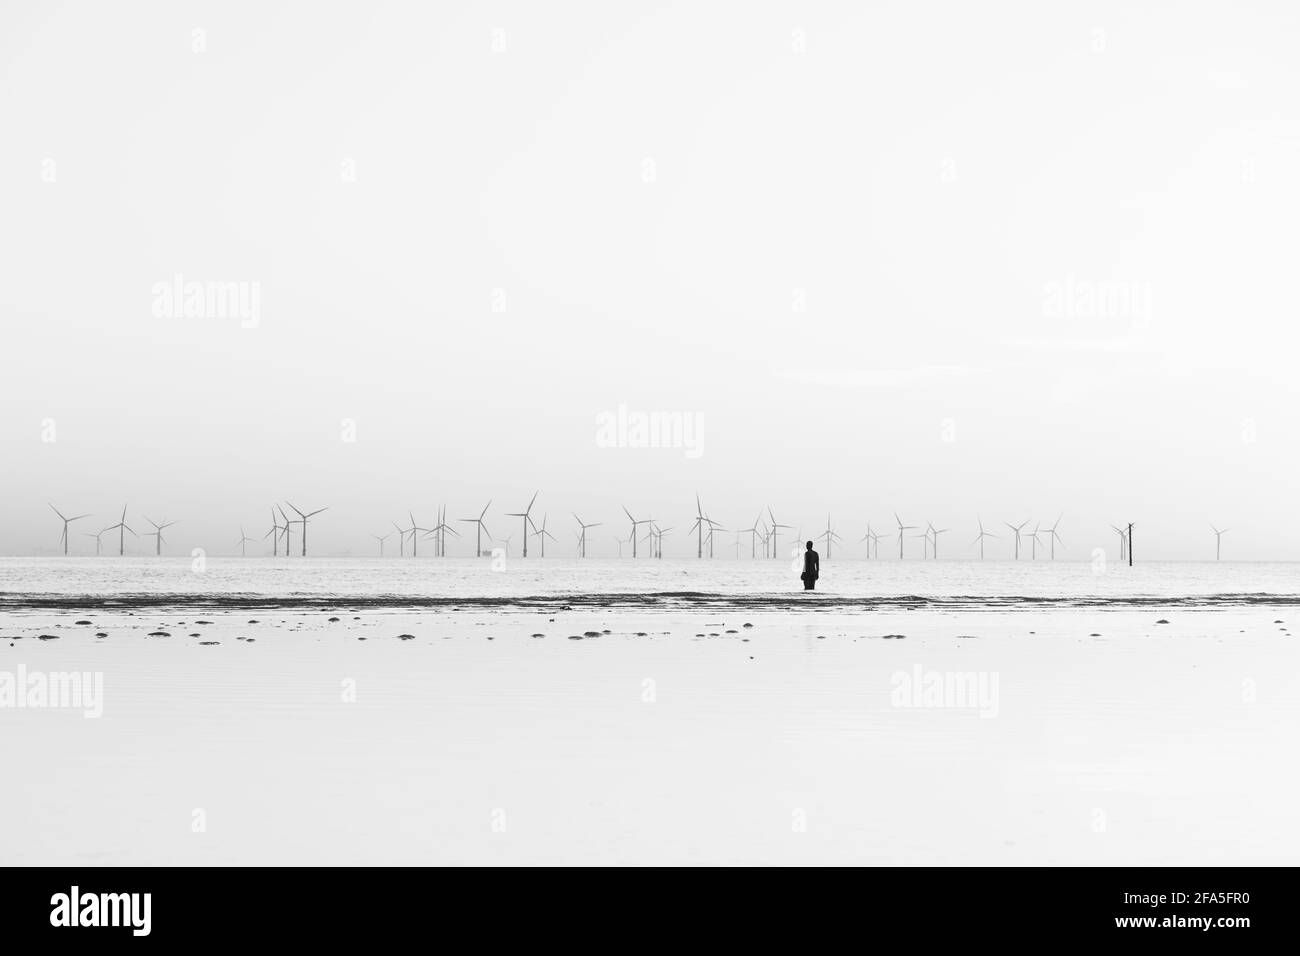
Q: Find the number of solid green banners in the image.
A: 0